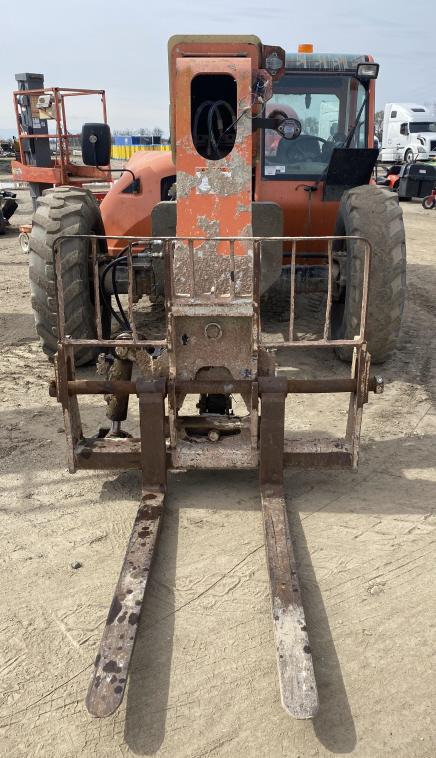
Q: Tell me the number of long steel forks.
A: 2